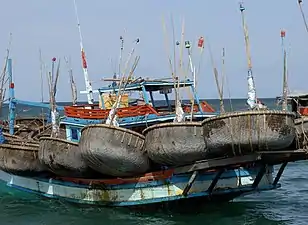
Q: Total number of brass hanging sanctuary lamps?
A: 0